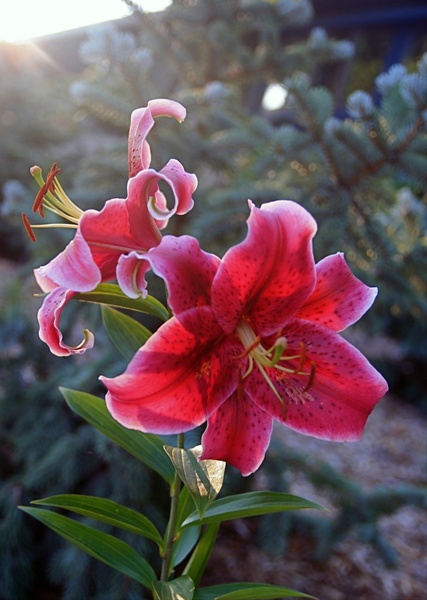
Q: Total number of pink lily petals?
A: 12